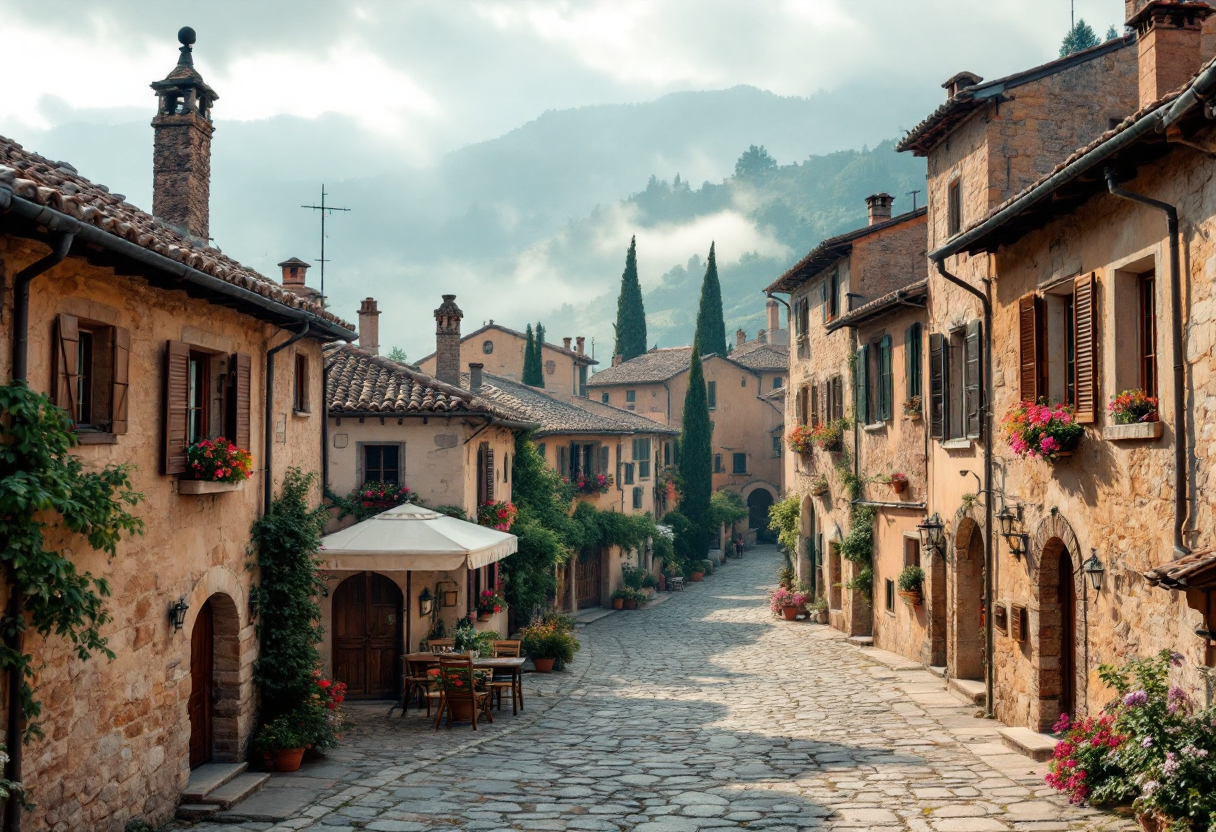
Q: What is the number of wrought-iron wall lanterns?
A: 5